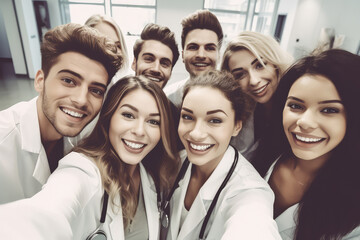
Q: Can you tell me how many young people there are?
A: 8